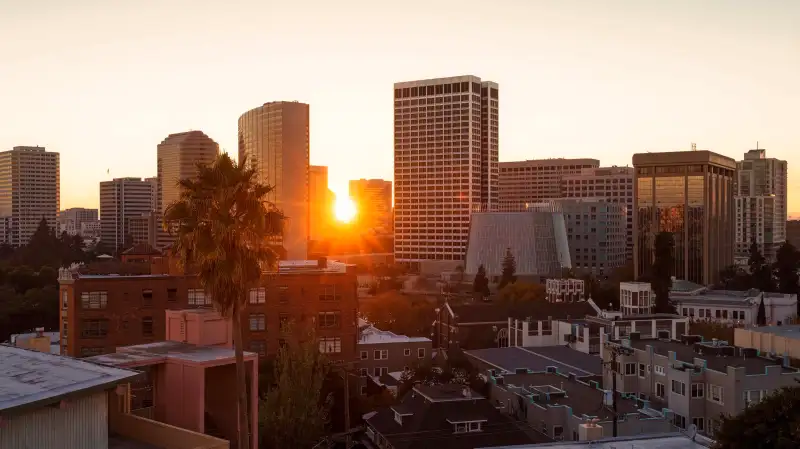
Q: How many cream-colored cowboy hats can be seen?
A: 0